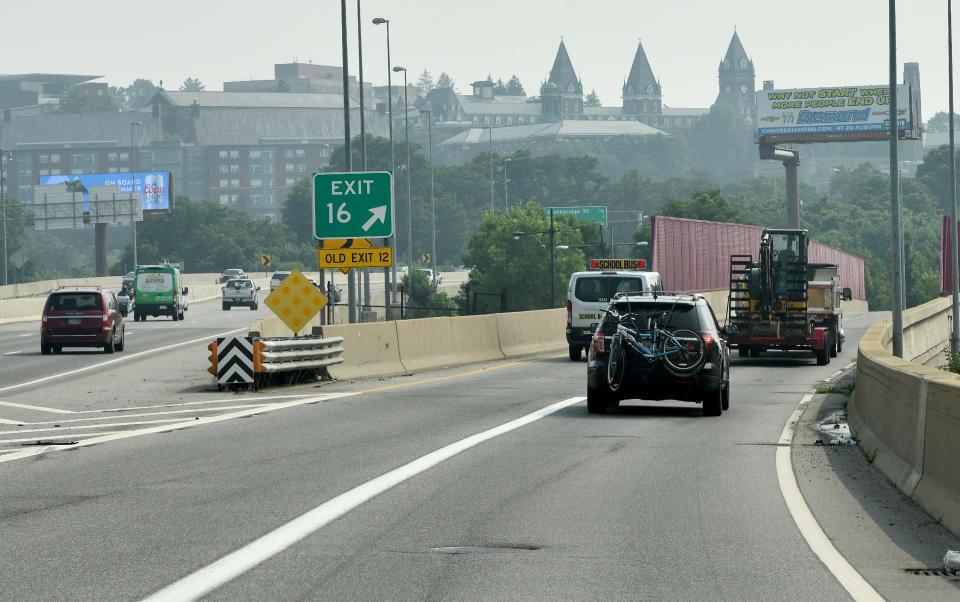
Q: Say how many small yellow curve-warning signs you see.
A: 2